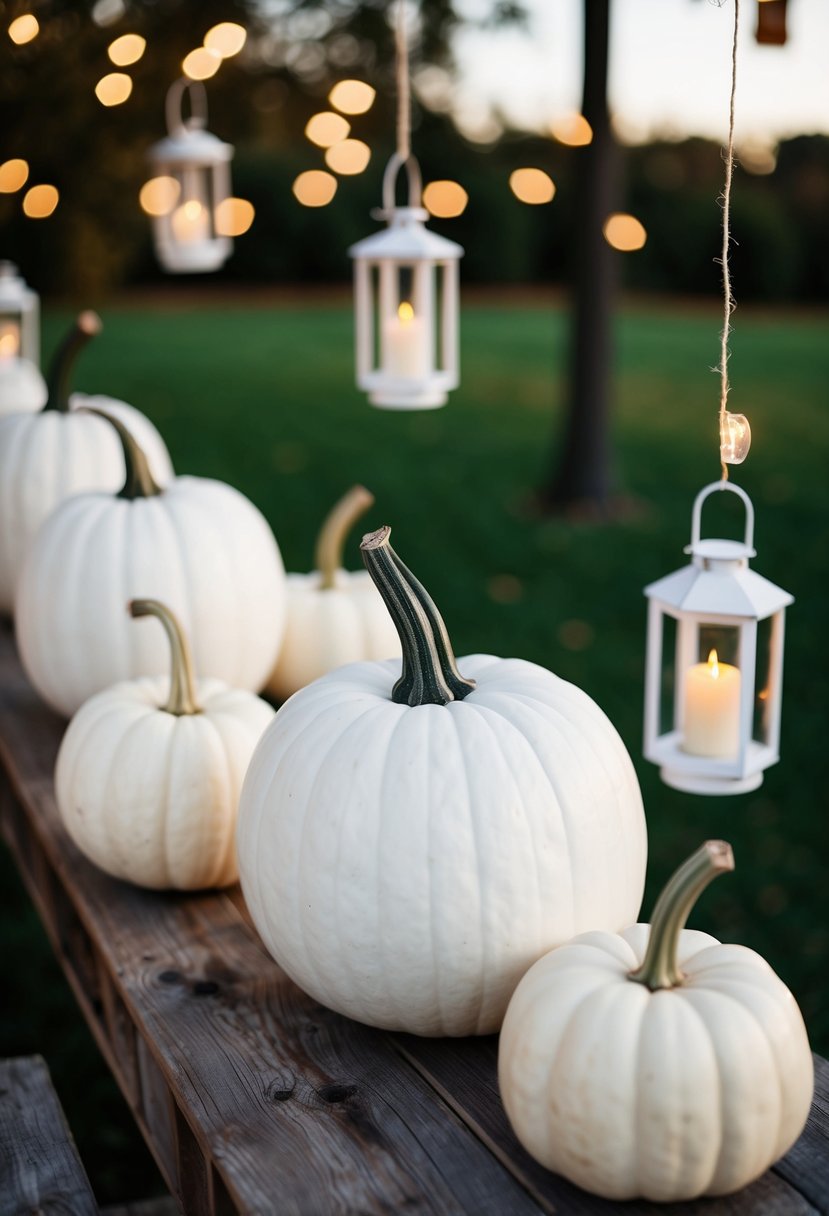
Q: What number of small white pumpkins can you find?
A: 3